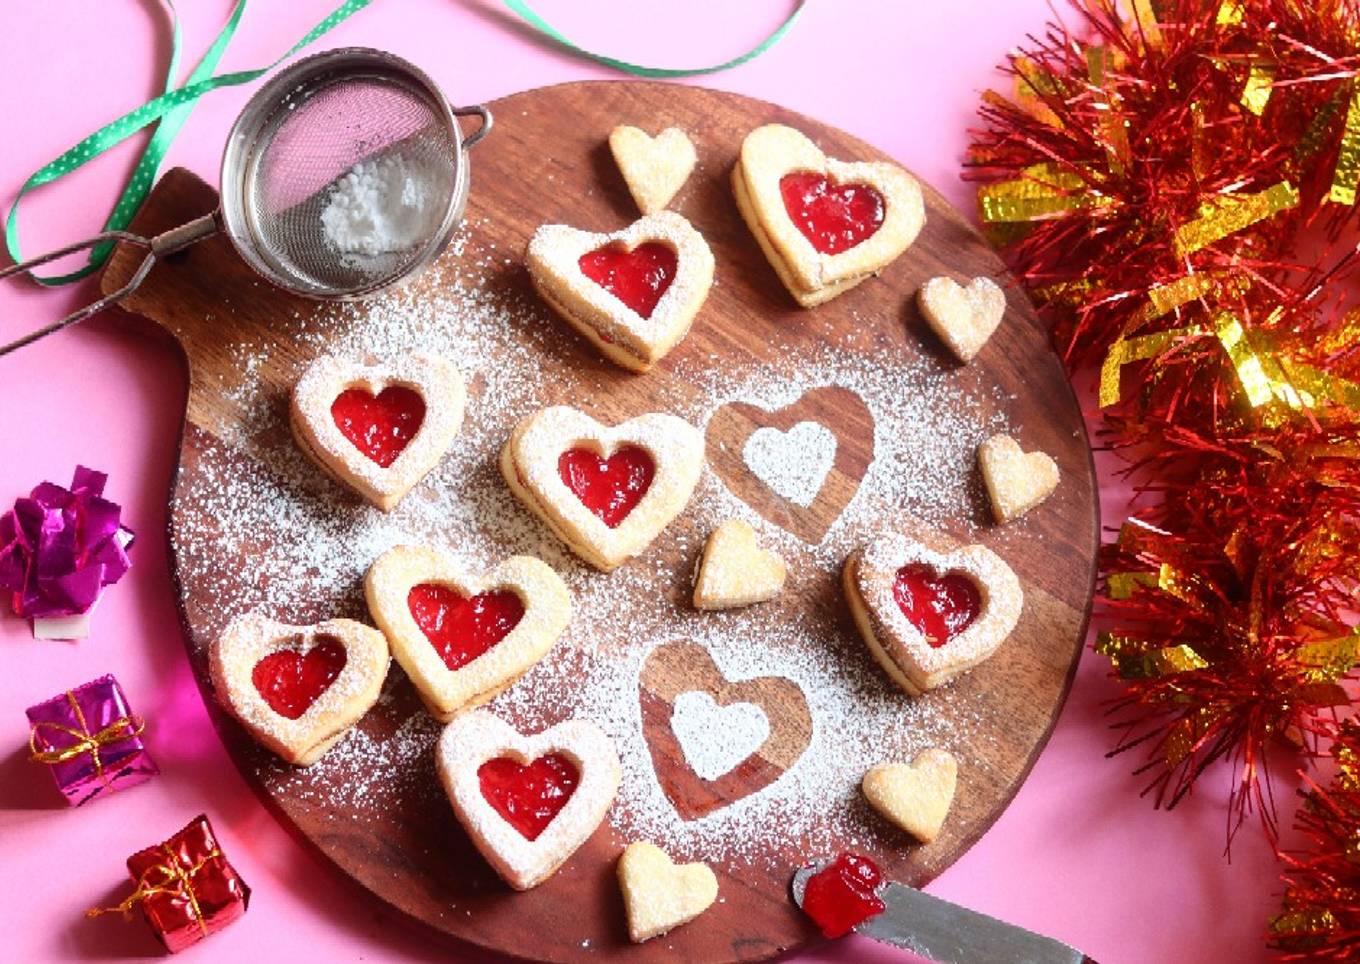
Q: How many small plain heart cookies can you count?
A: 6